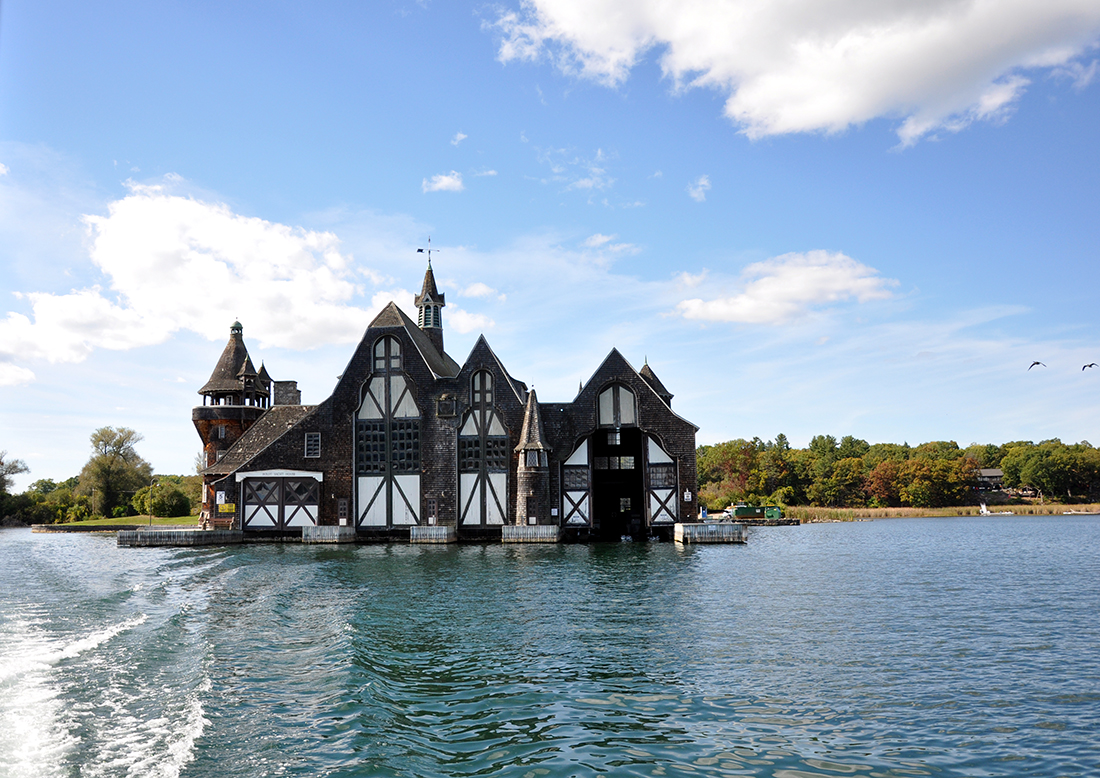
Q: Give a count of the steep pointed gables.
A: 3